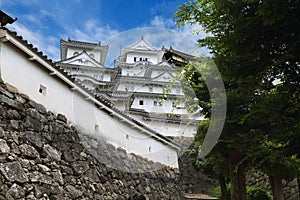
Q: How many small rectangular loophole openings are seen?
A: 5